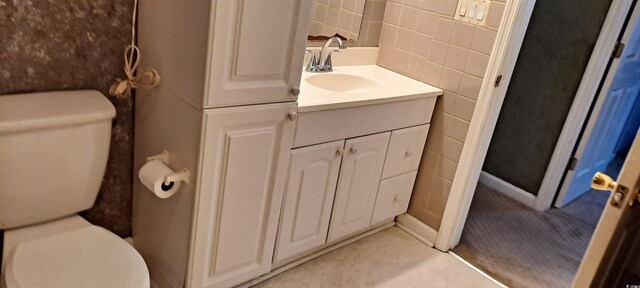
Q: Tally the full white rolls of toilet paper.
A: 1